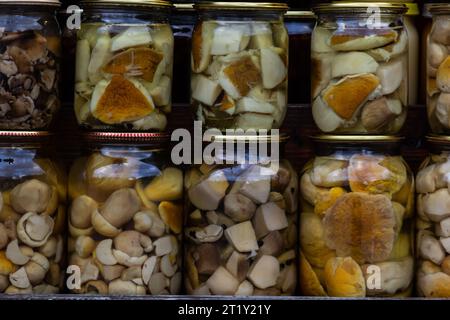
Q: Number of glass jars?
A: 10